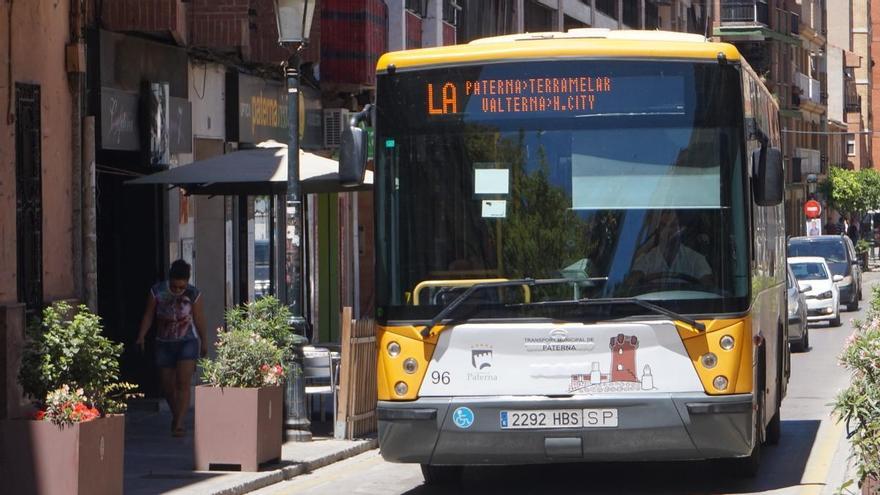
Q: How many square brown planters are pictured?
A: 2